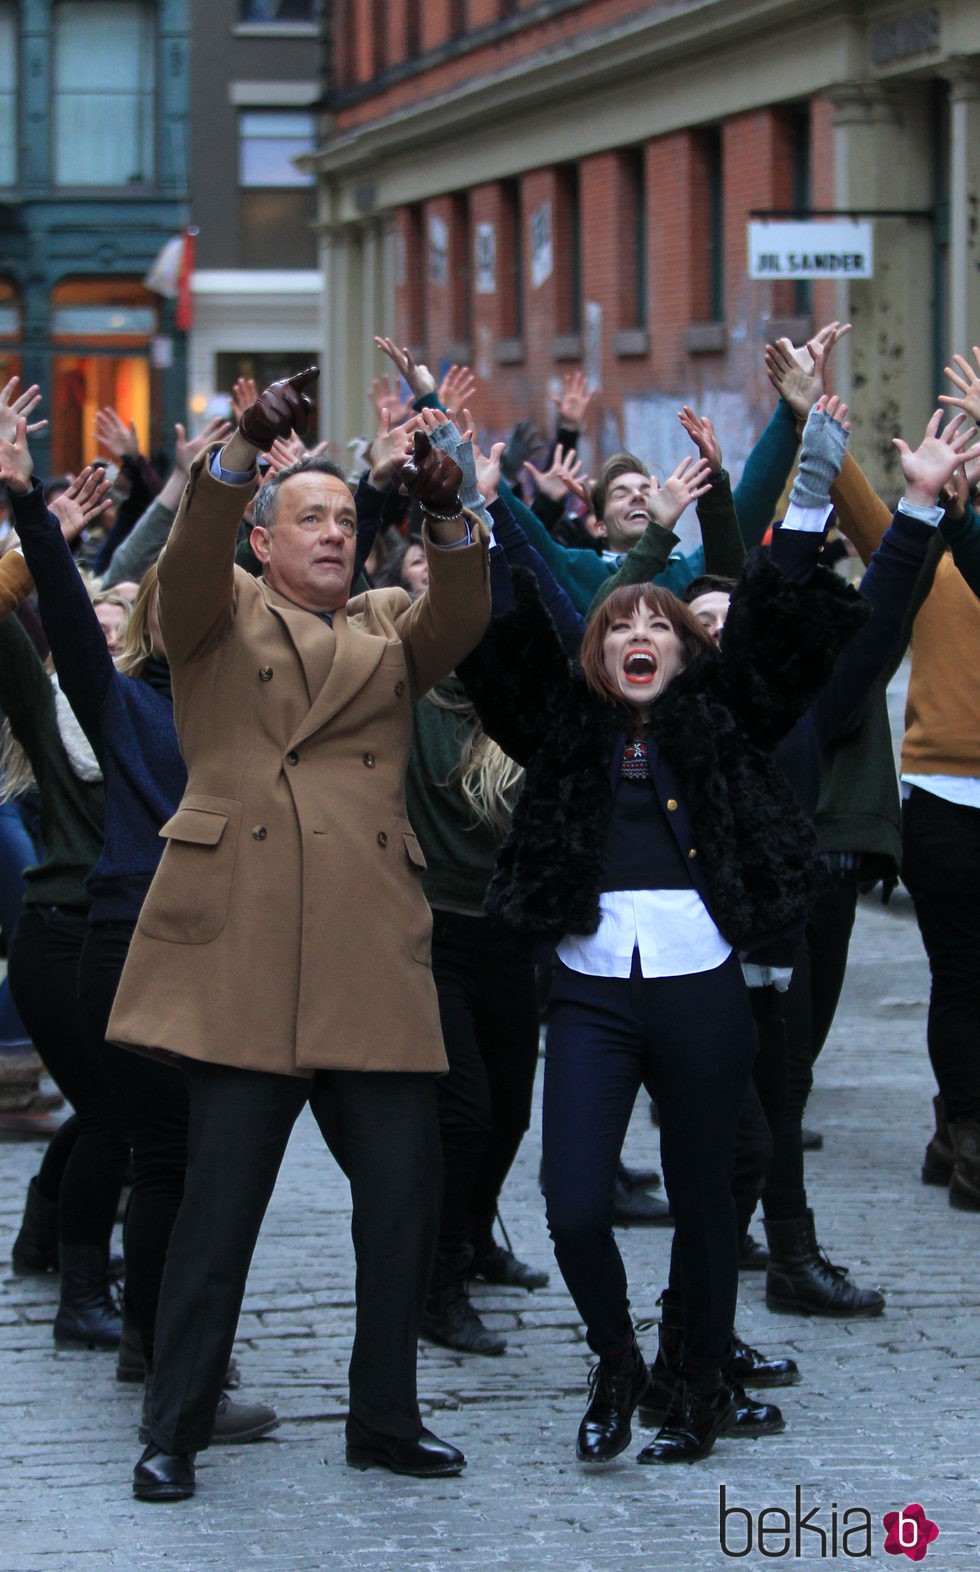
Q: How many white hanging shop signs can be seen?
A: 1